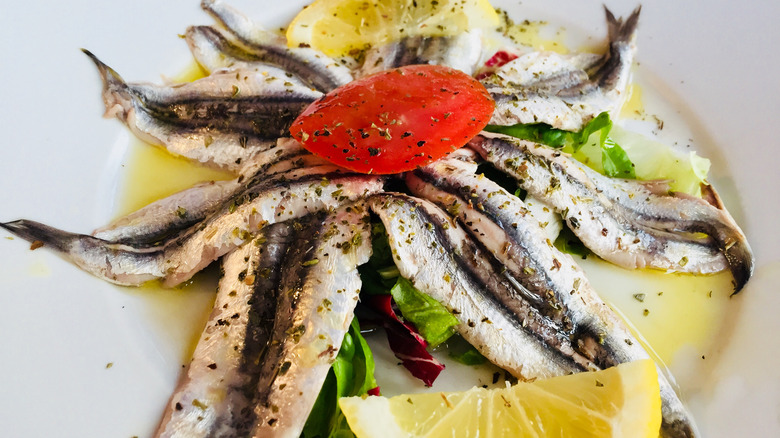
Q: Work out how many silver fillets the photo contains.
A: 8